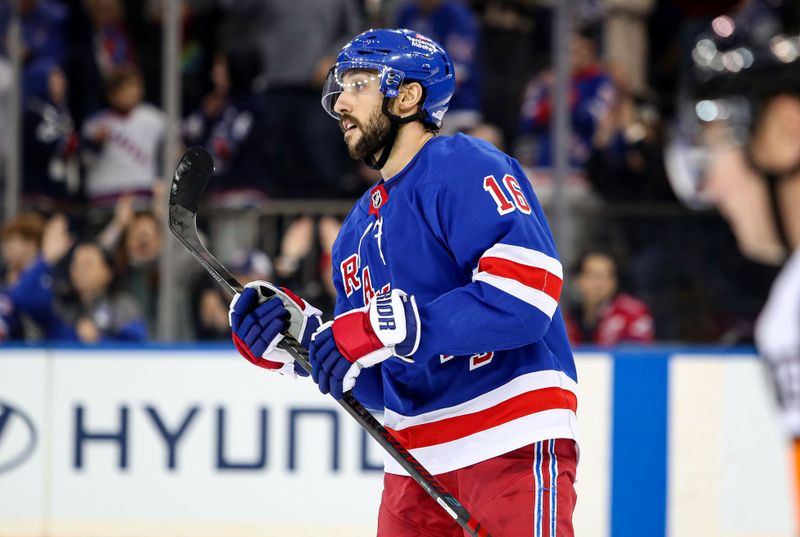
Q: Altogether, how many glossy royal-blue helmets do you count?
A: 1